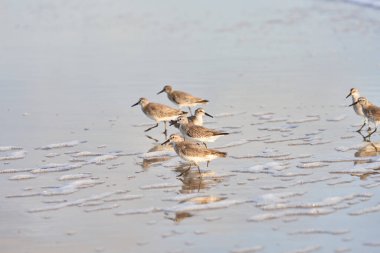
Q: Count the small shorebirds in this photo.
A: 7